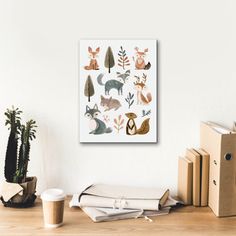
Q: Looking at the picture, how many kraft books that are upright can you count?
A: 3